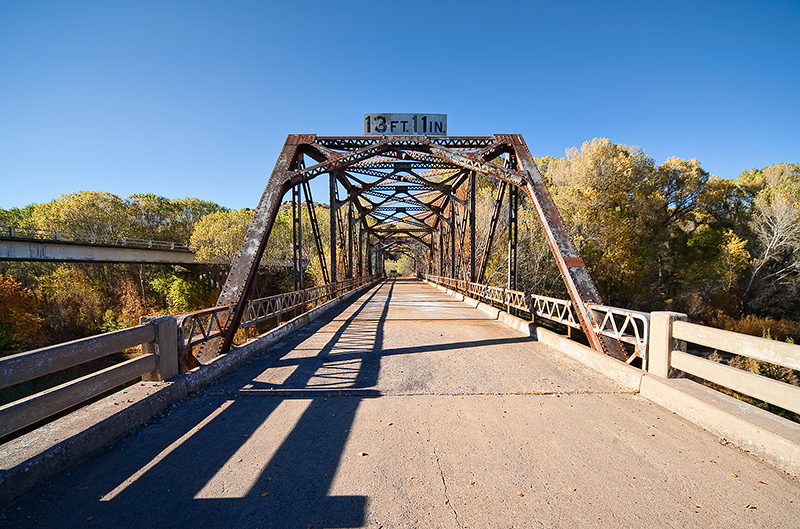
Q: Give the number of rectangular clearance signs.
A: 1